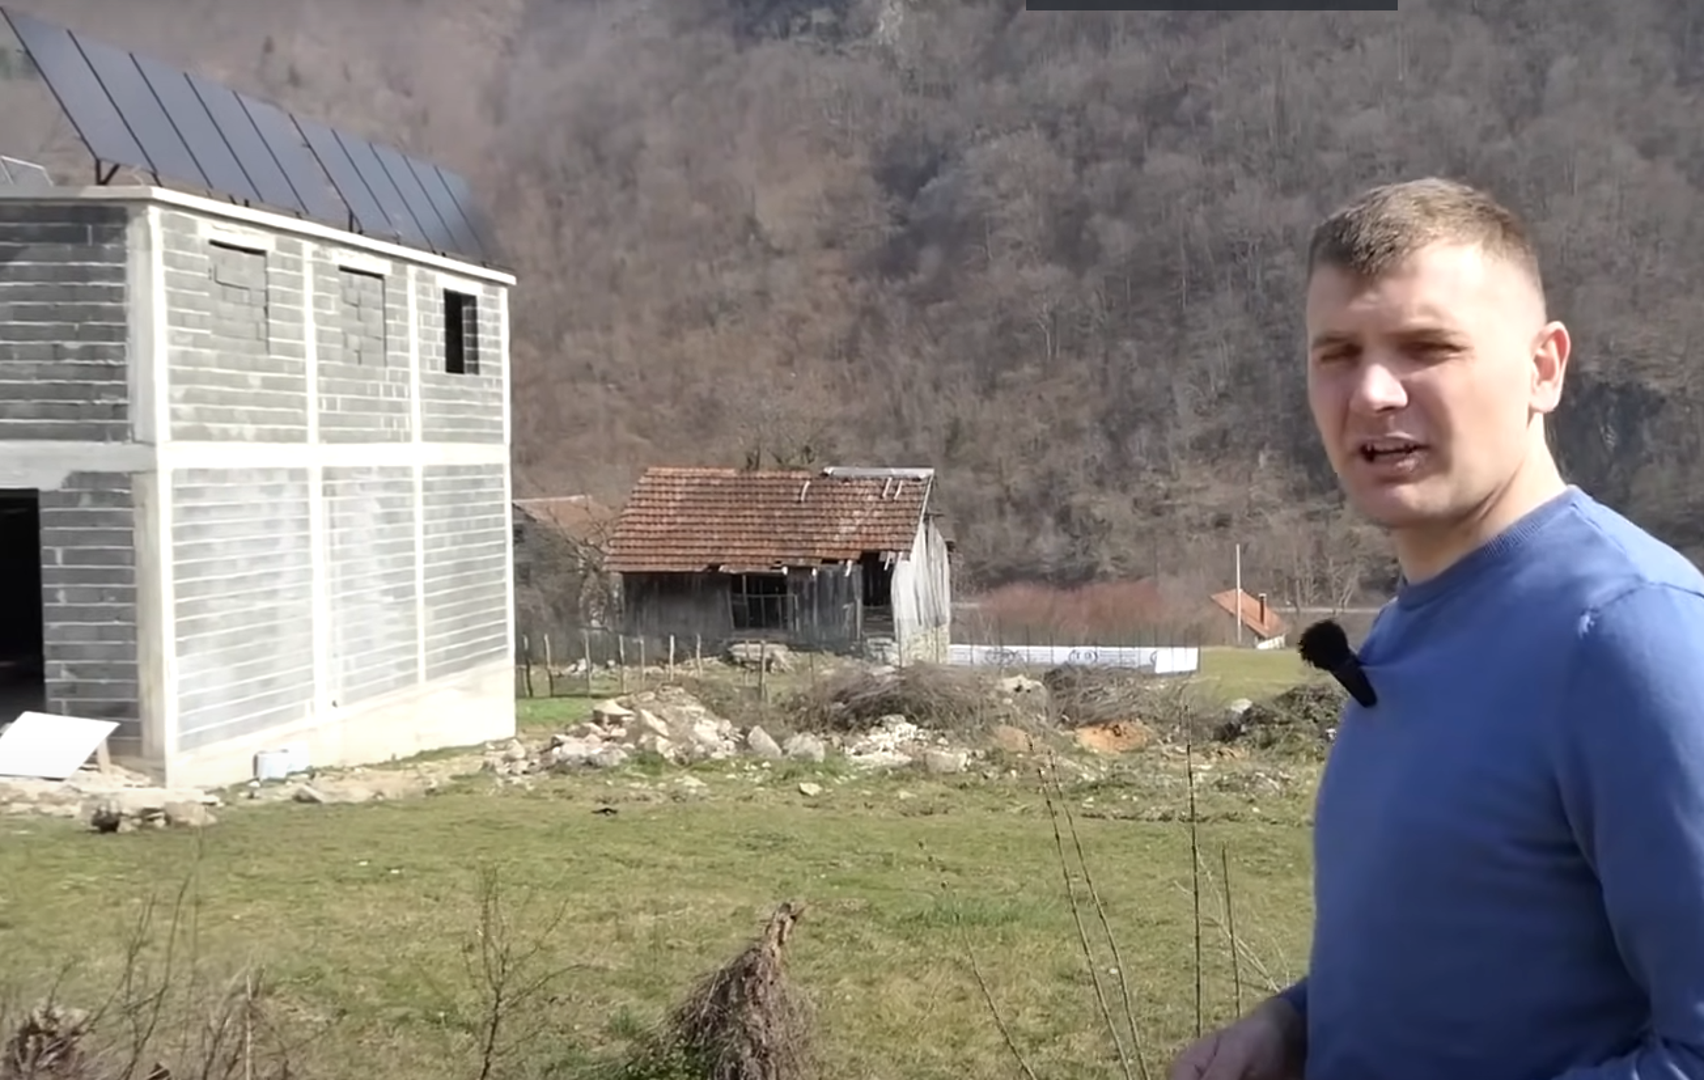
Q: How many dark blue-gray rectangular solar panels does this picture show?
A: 10